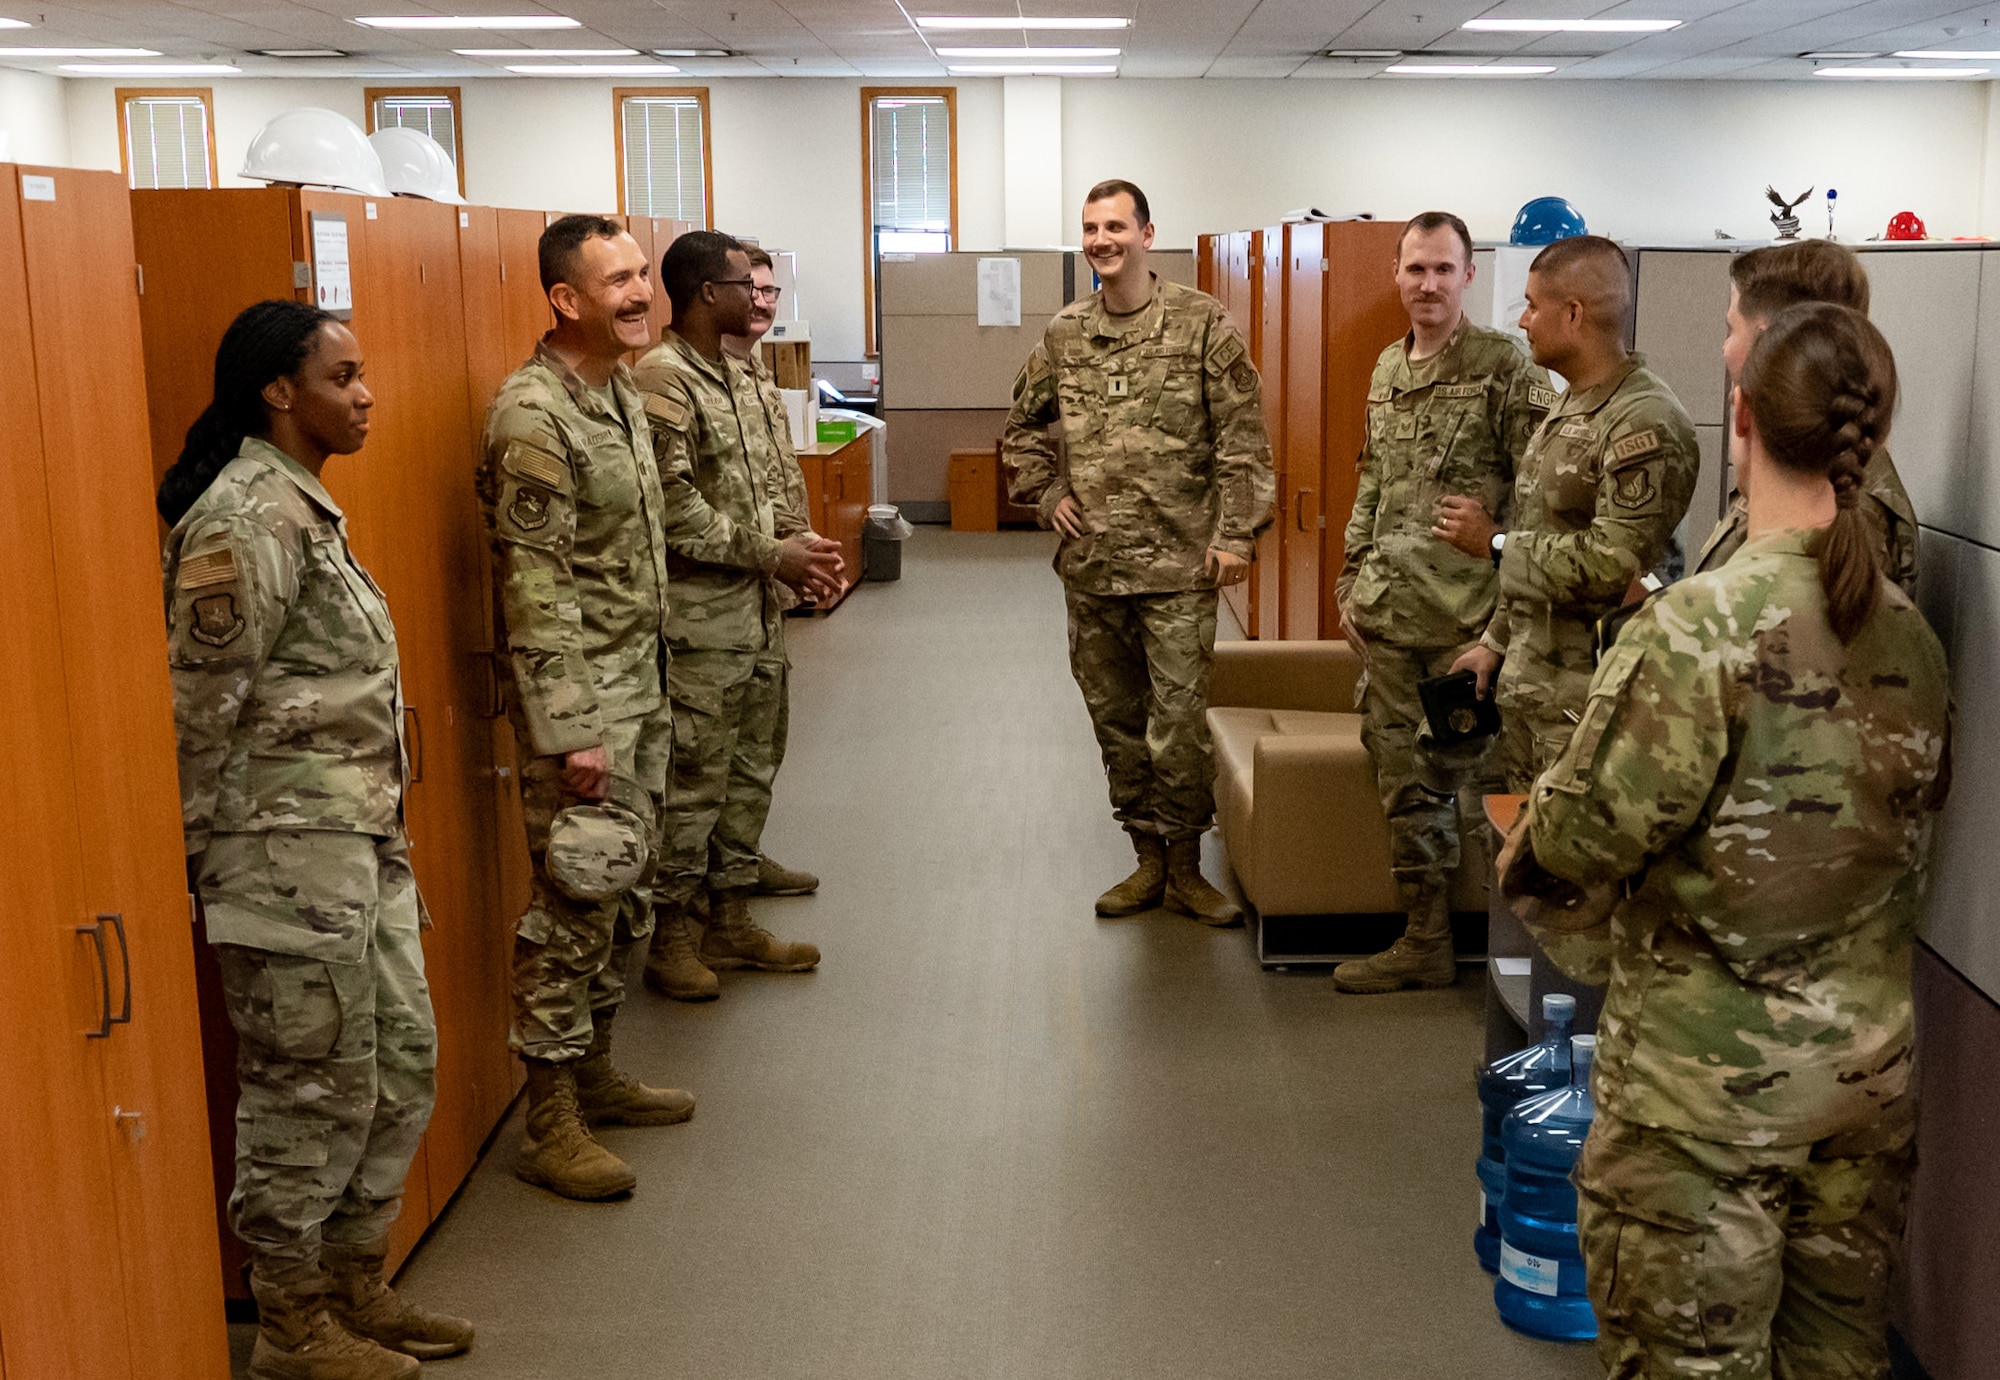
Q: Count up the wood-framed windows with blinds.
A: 4